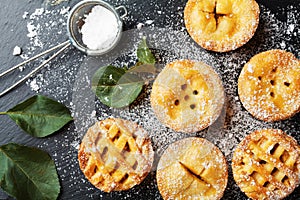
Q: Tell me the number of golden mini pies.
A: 6